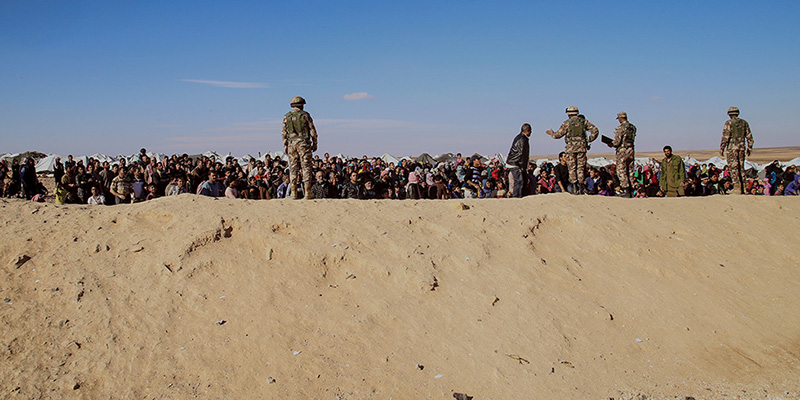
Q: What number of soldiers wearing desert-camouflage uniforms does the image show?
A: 4